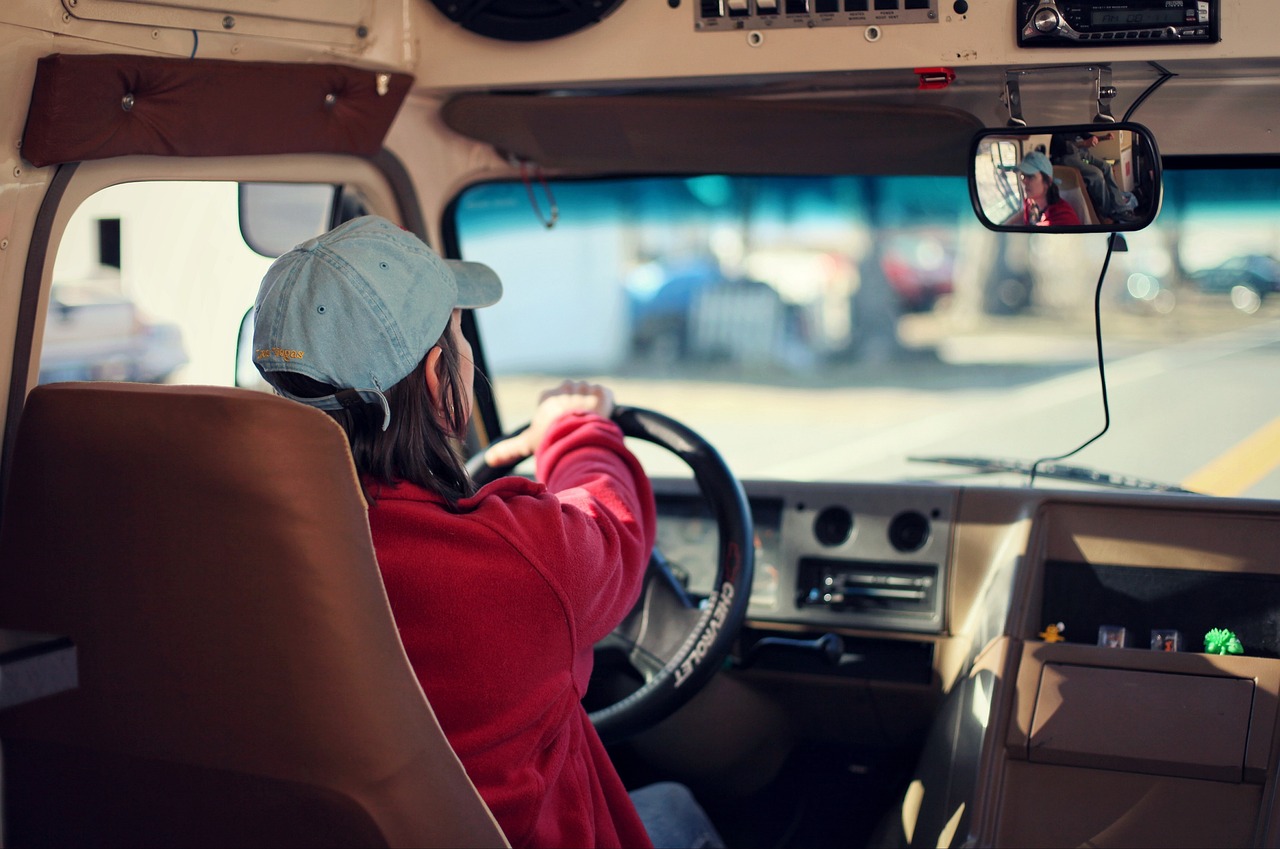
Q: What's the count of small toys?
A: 4